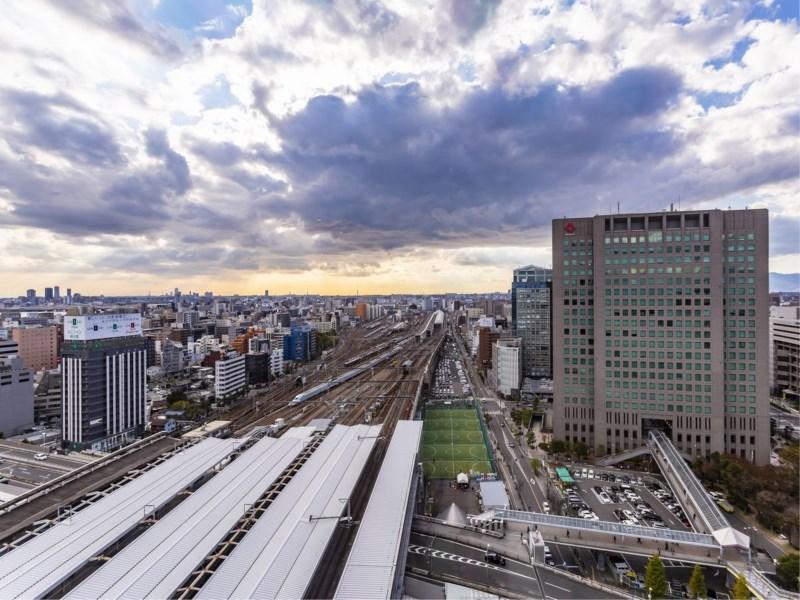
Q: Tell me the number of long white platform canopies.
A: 4